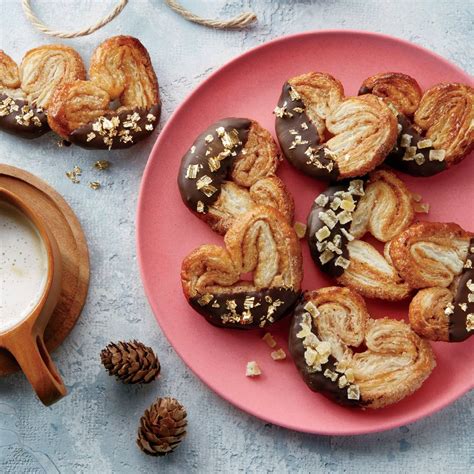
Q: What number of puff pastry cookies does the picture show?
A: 9